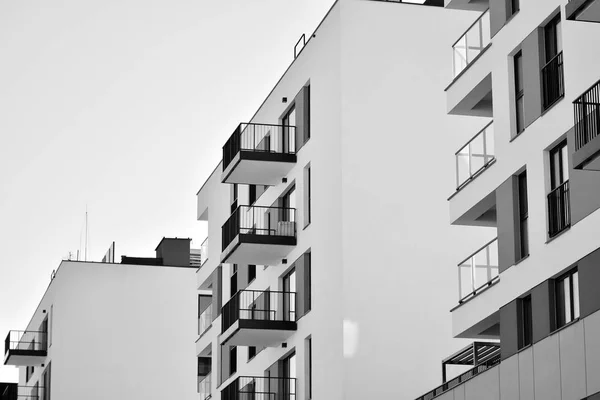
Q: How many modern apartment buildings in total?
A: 3